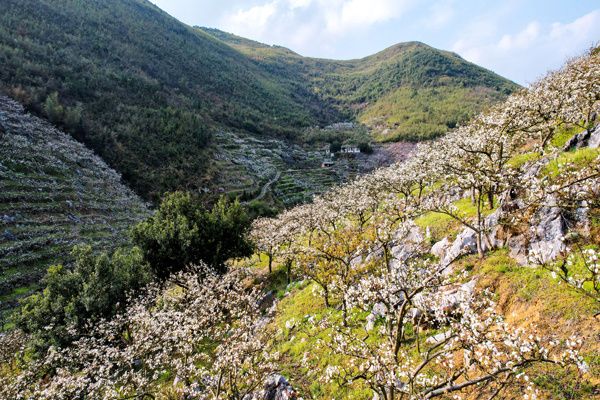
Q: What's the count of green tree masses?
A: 2